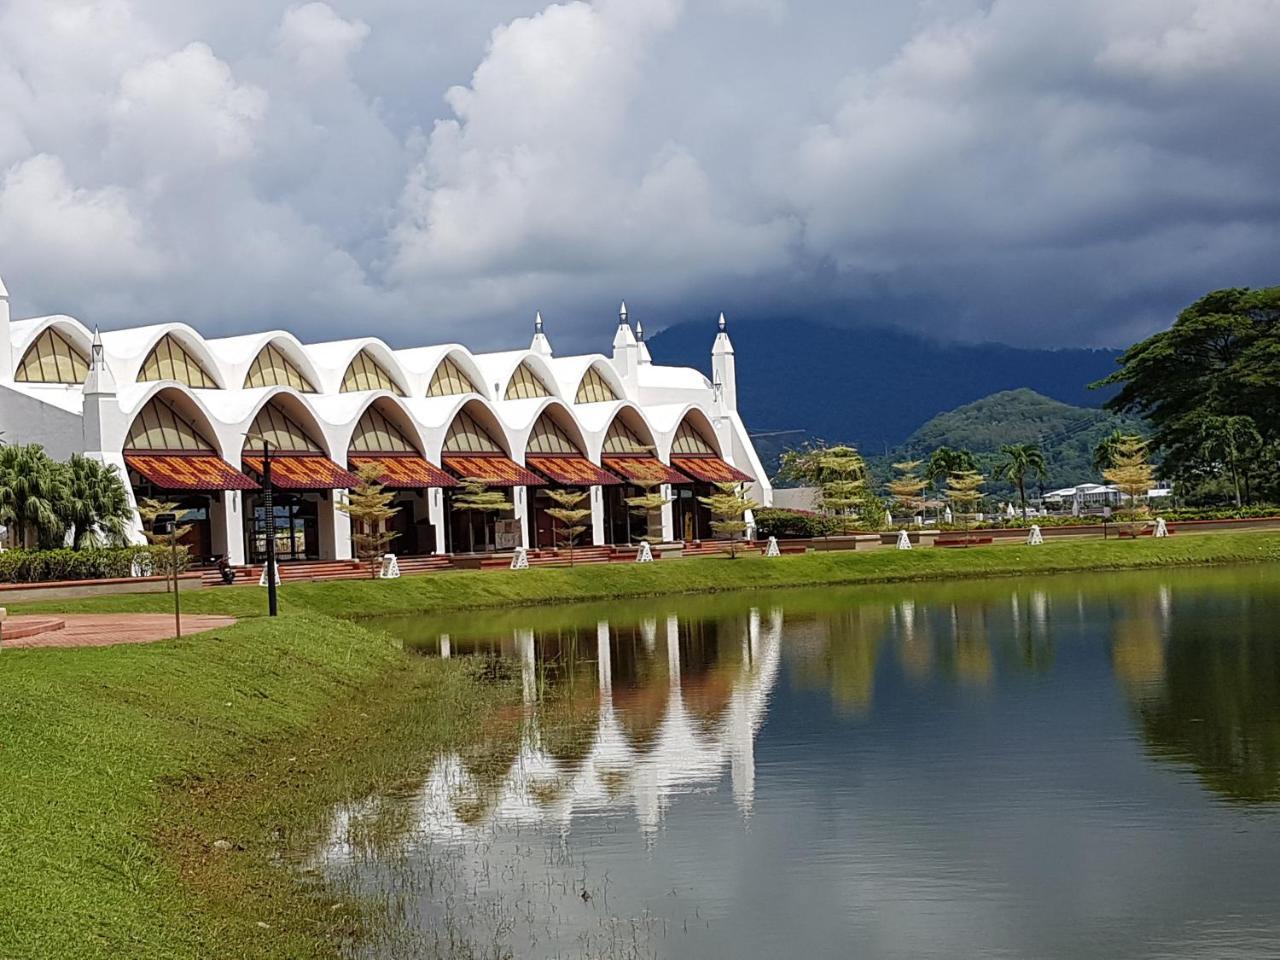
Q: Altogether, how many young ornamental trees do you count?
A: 10